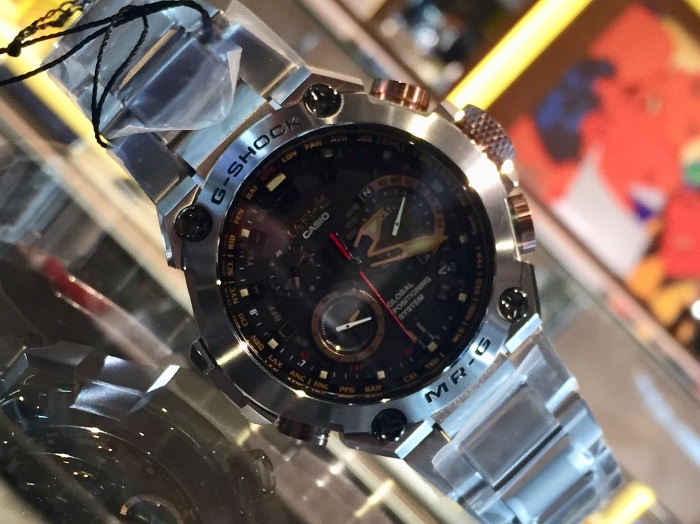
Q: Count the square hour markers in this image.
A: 11